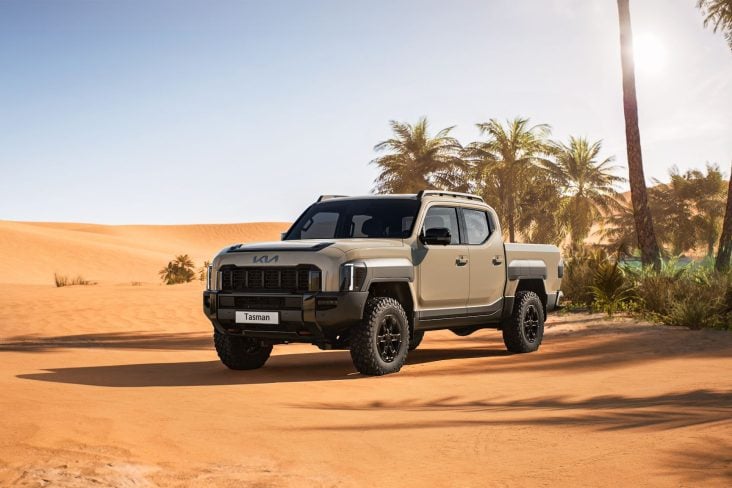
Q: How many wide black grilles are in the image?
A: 1